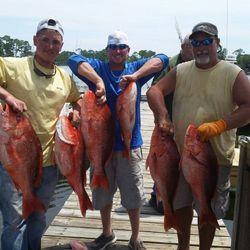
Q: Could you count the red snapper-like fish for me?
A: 6